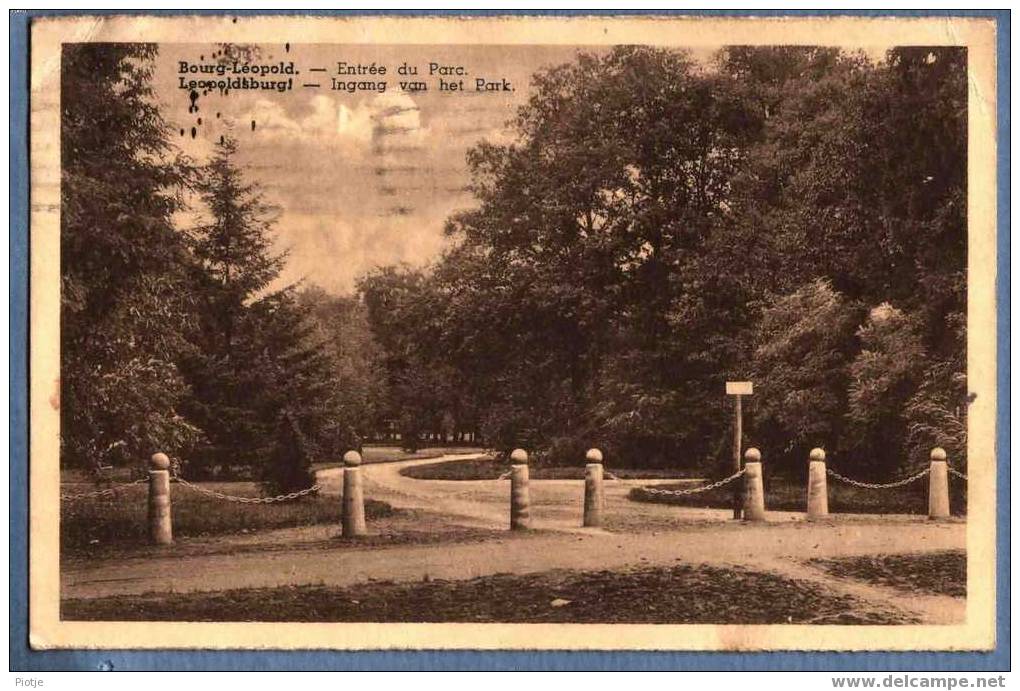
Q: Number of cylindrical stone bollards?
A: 7